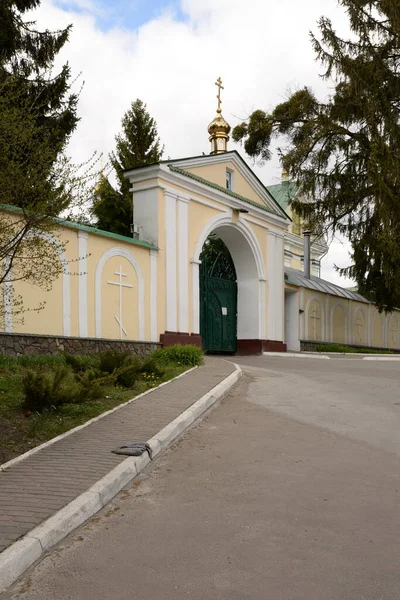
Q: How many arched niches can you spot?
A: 7